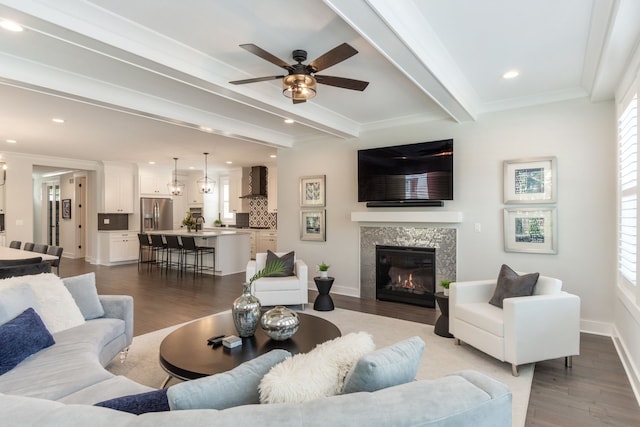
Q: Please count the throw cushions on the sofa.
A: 8